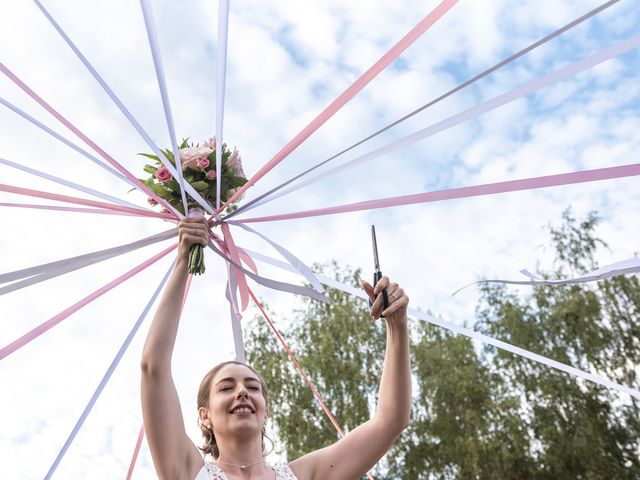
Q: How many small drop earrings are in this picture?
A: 2